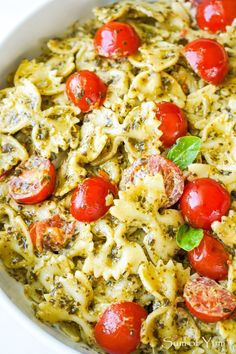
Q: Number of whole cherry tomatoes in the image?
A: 9